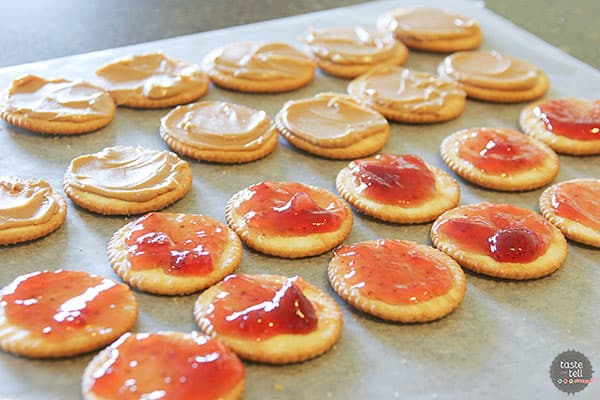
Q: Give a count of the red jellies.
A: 11